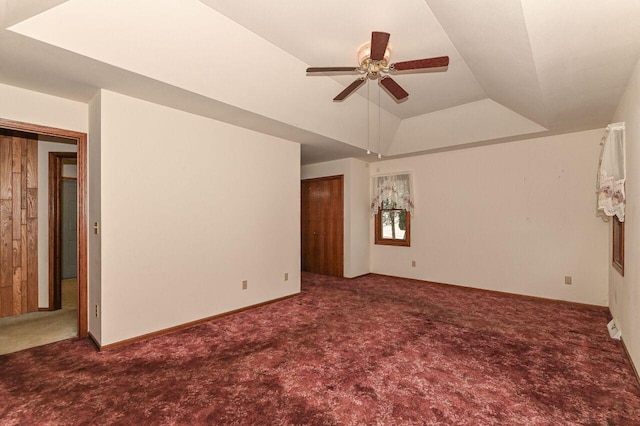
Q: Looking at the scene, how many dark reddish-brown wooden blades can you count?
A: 5